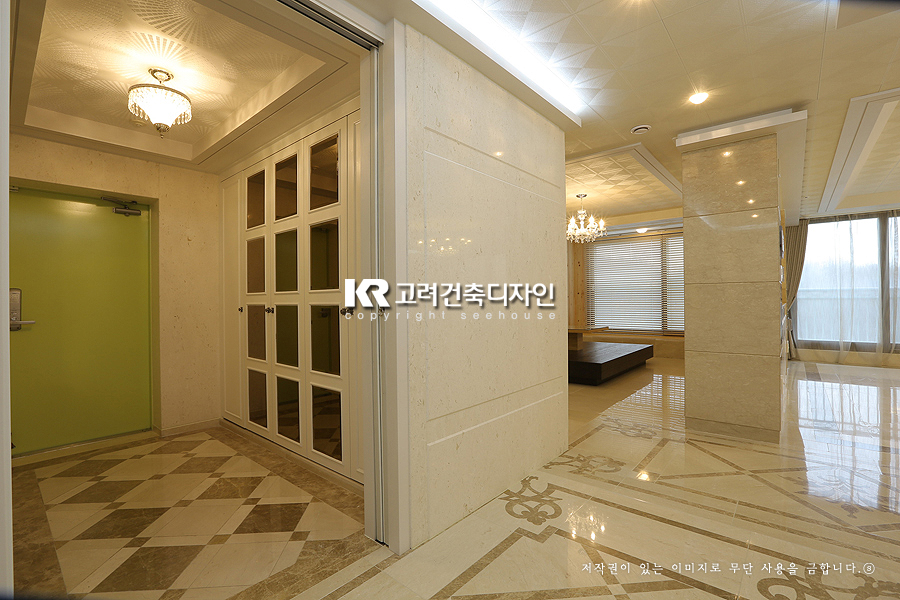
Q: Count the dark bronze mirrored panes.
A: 12